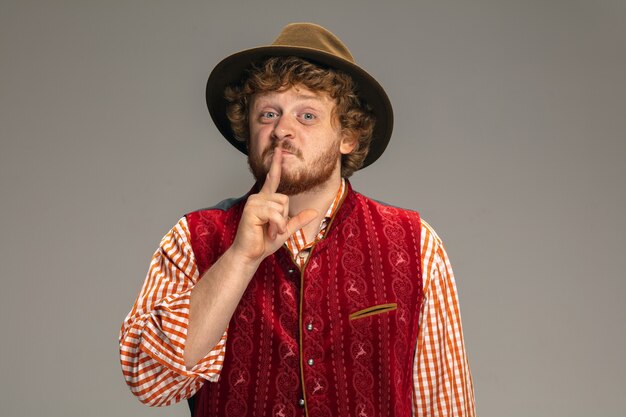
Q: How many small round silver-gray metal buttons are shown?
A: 4